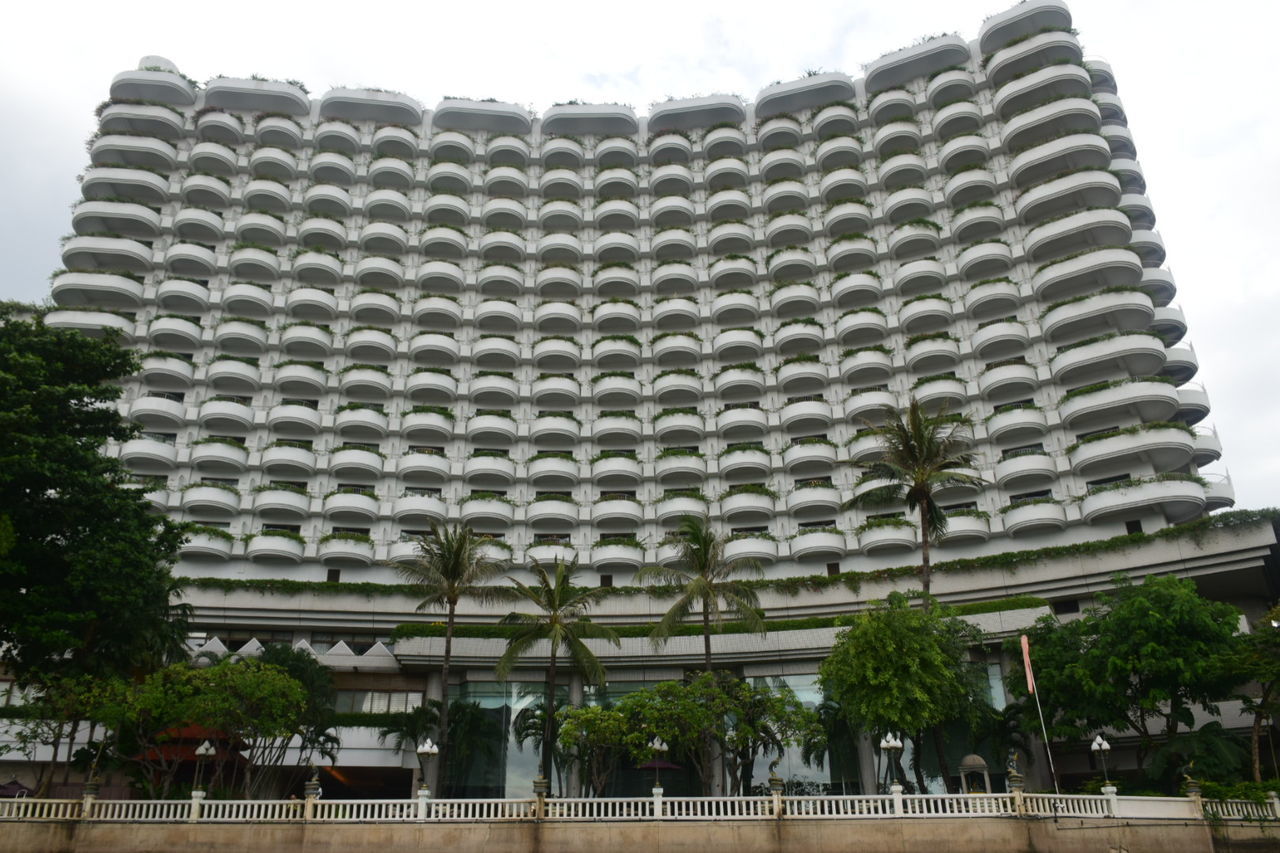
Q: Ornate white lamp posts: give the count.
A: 5